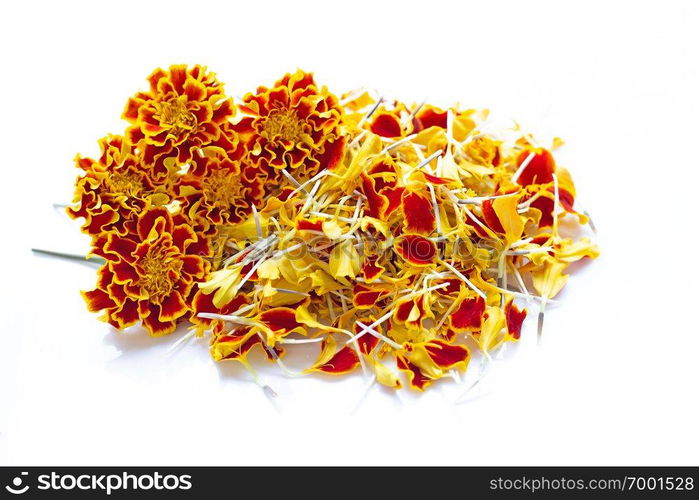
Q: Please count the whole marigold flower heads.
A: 5